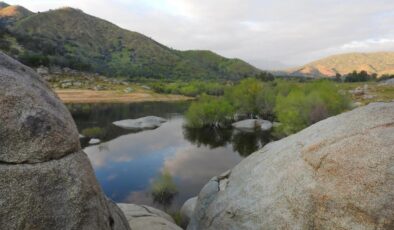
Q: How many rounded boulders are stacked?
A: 2